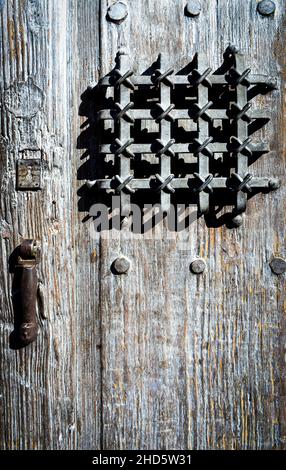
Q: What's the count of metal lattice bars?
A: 8